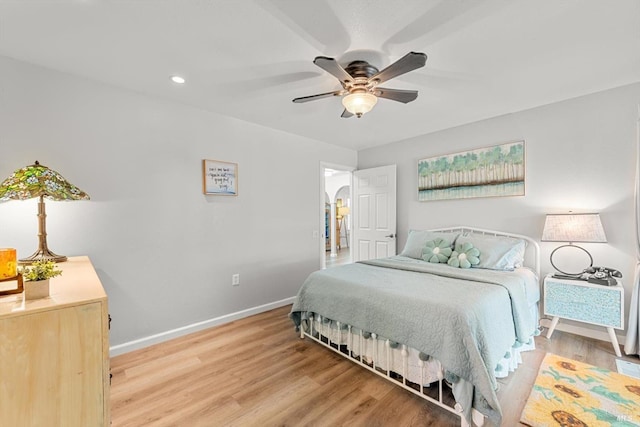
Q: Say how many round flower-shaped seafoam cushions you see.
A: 2